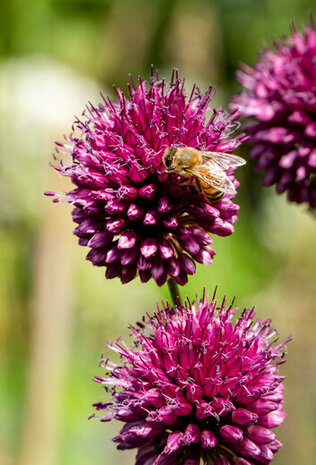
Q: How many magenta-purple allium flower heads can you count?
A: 3